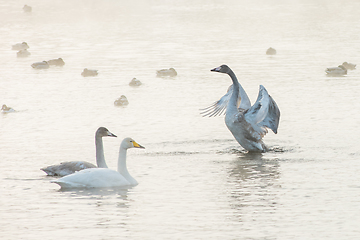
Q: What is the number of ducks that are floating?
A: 13